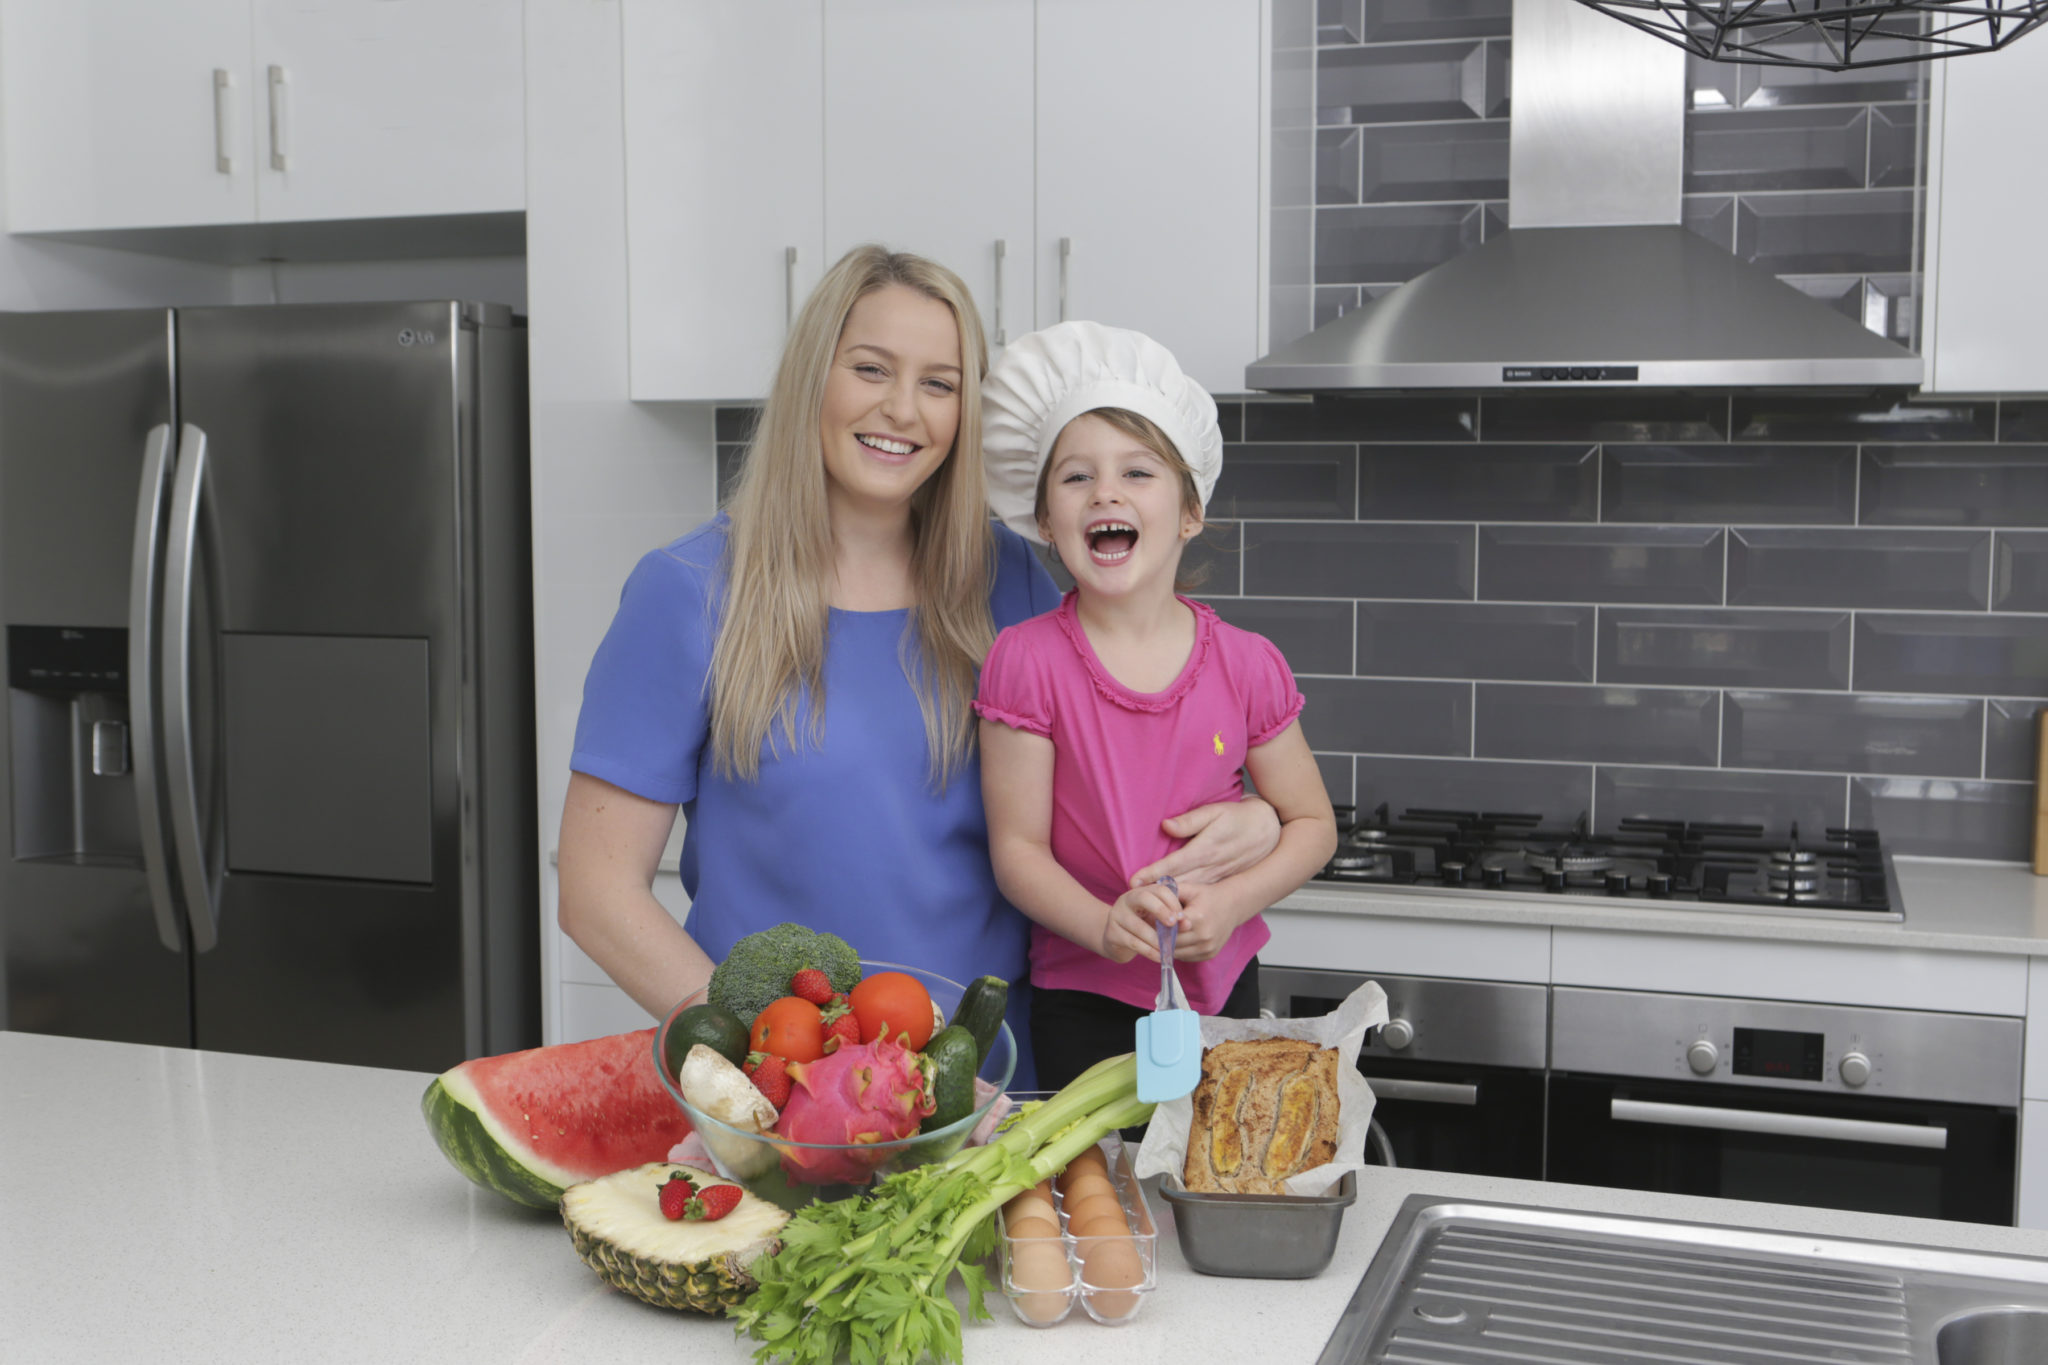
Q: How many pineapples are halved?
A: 1